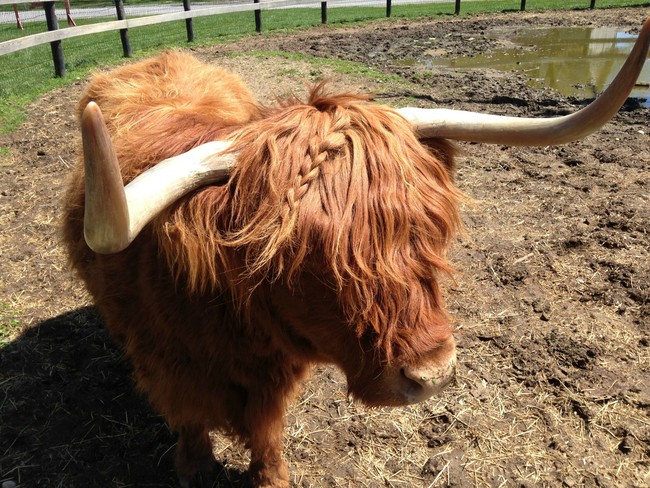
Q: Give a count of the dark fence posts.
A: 9